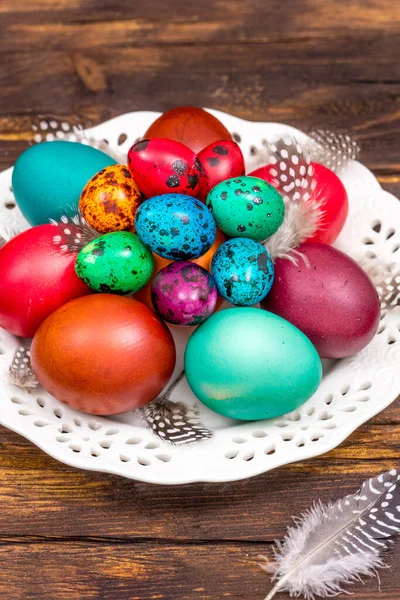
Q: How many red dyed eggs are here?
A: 4